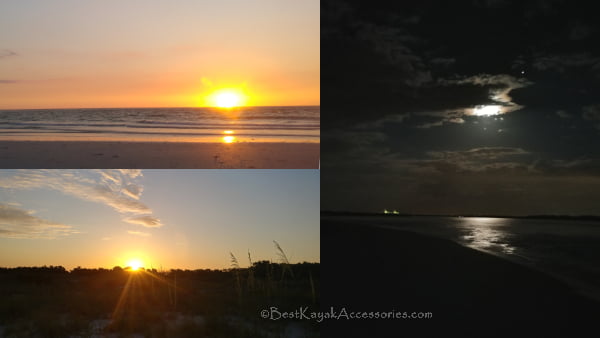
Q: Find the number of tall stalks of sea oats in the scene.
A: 3